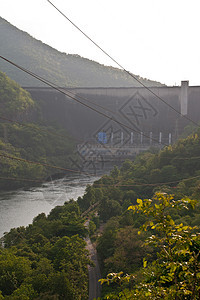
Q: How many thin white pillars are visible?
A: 7